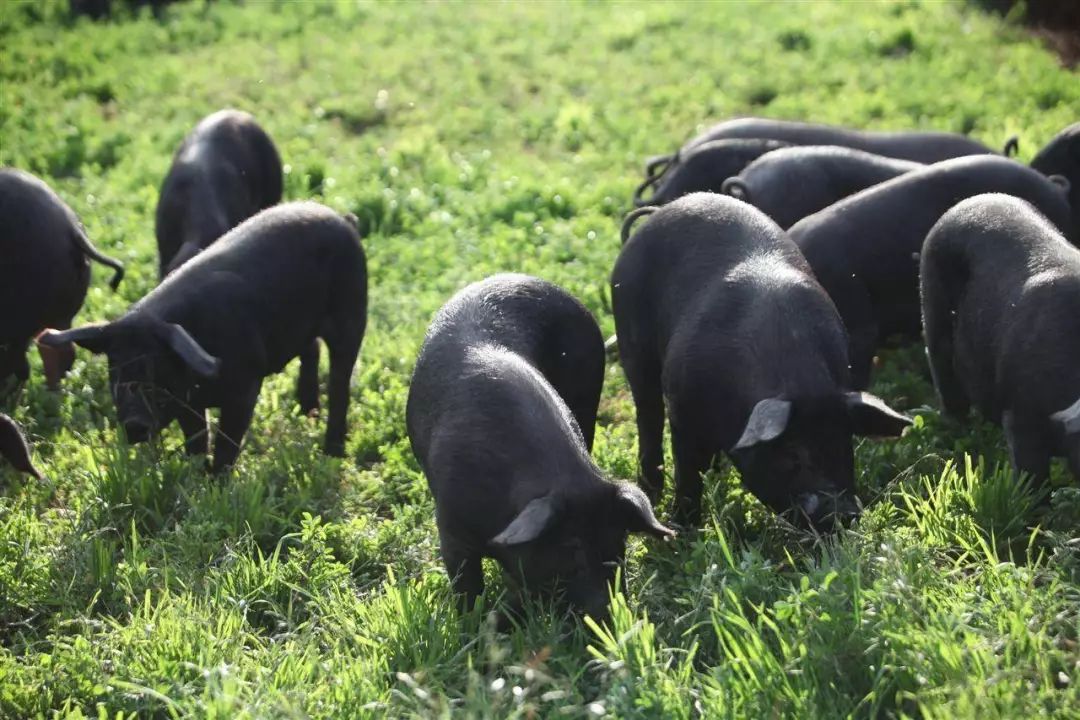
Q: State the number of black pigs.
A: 12